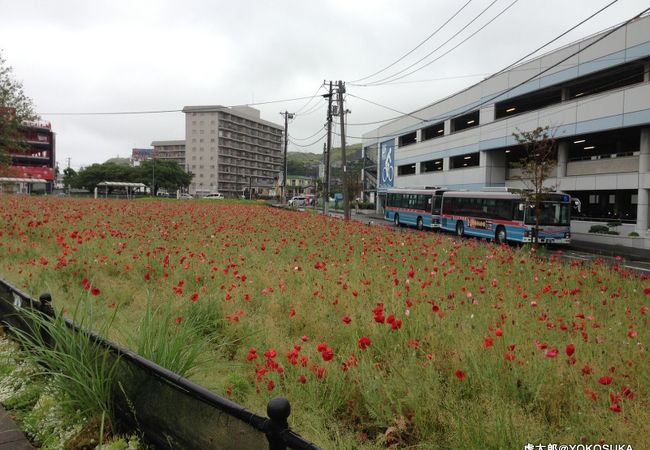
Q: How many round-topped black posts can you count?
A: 2